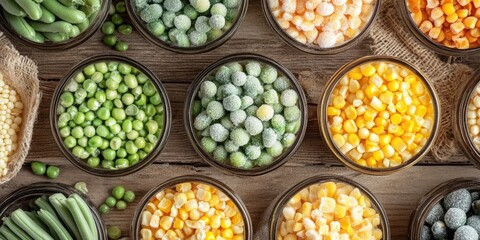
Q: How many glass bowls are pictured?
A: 12